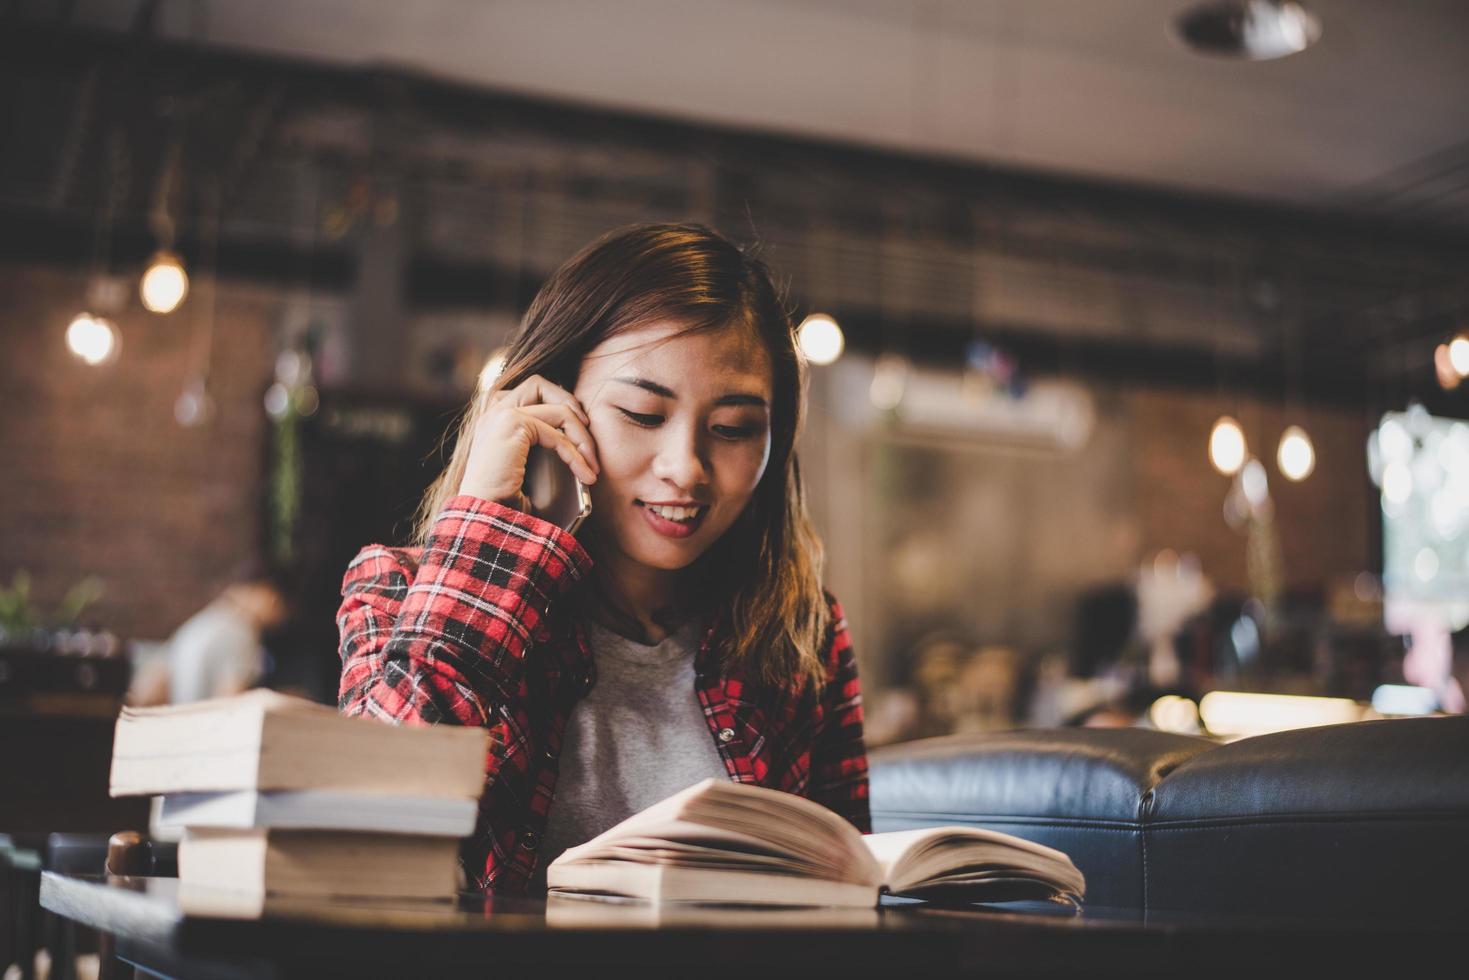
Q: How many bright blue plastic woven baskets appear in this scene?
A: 0